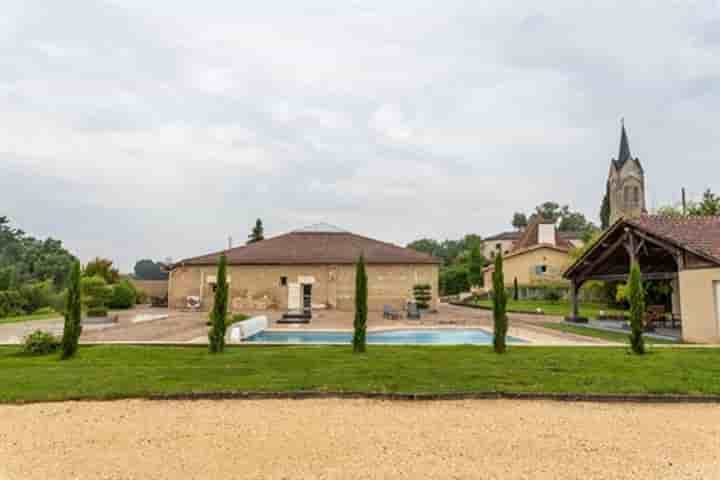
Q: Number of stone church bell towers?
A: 1